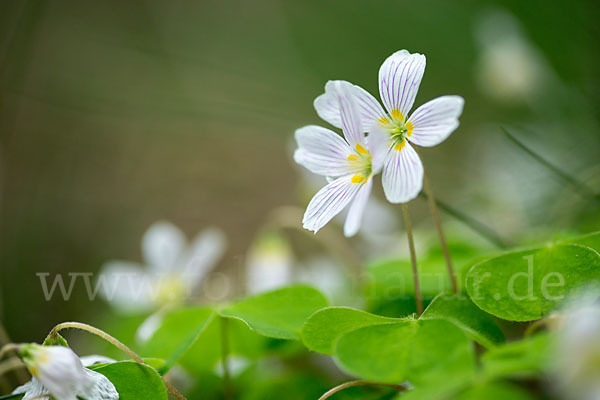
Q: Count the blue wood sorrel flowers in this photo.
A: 0